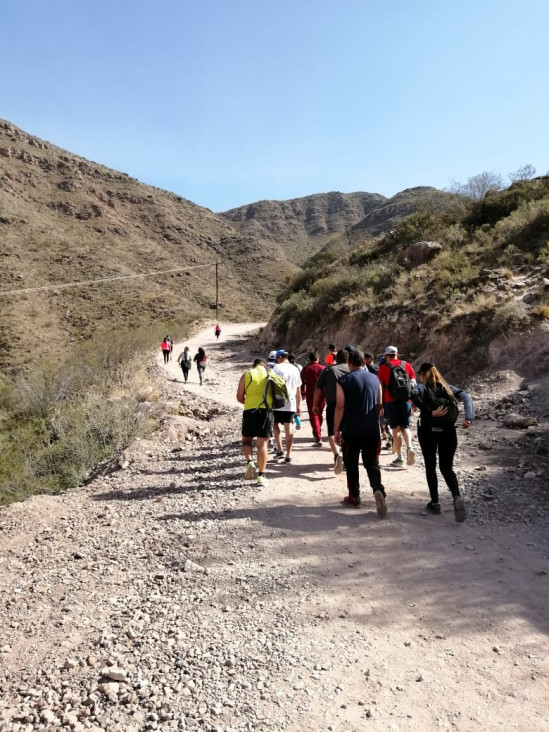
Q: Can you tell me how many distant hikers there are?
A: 5